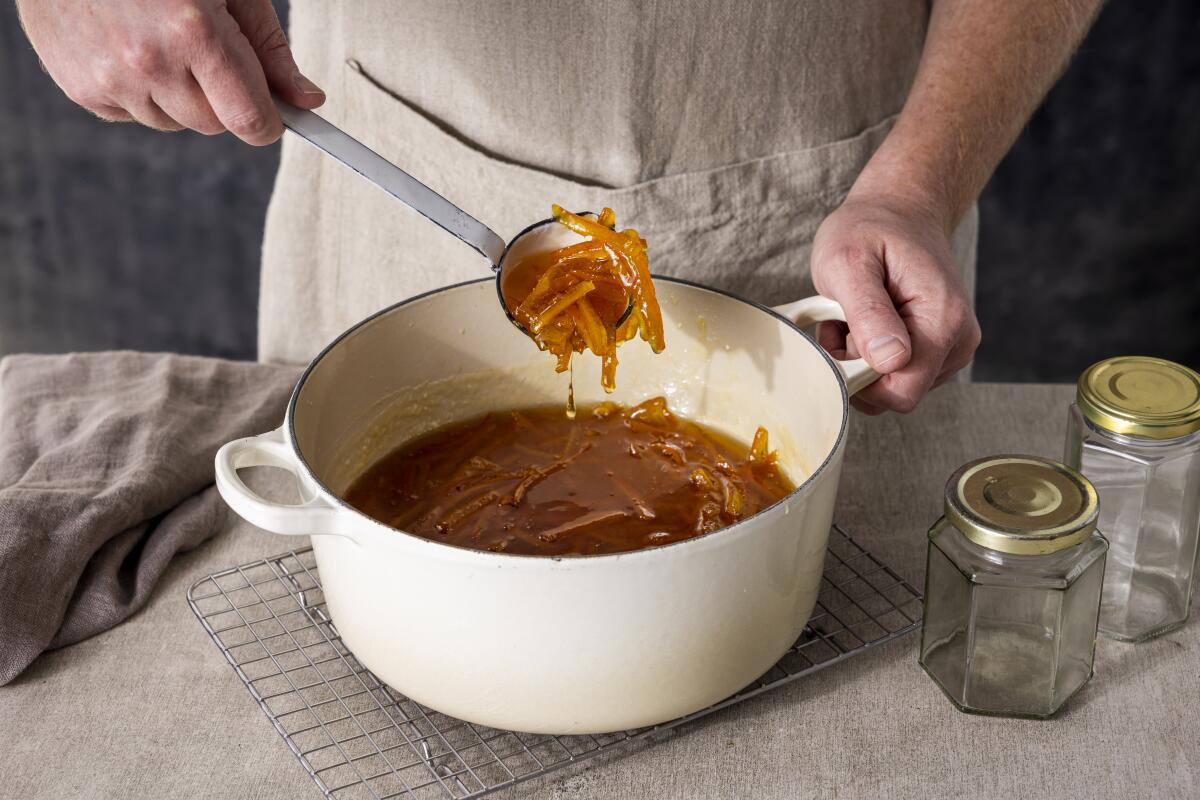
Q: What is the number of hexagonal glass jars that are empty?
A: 2